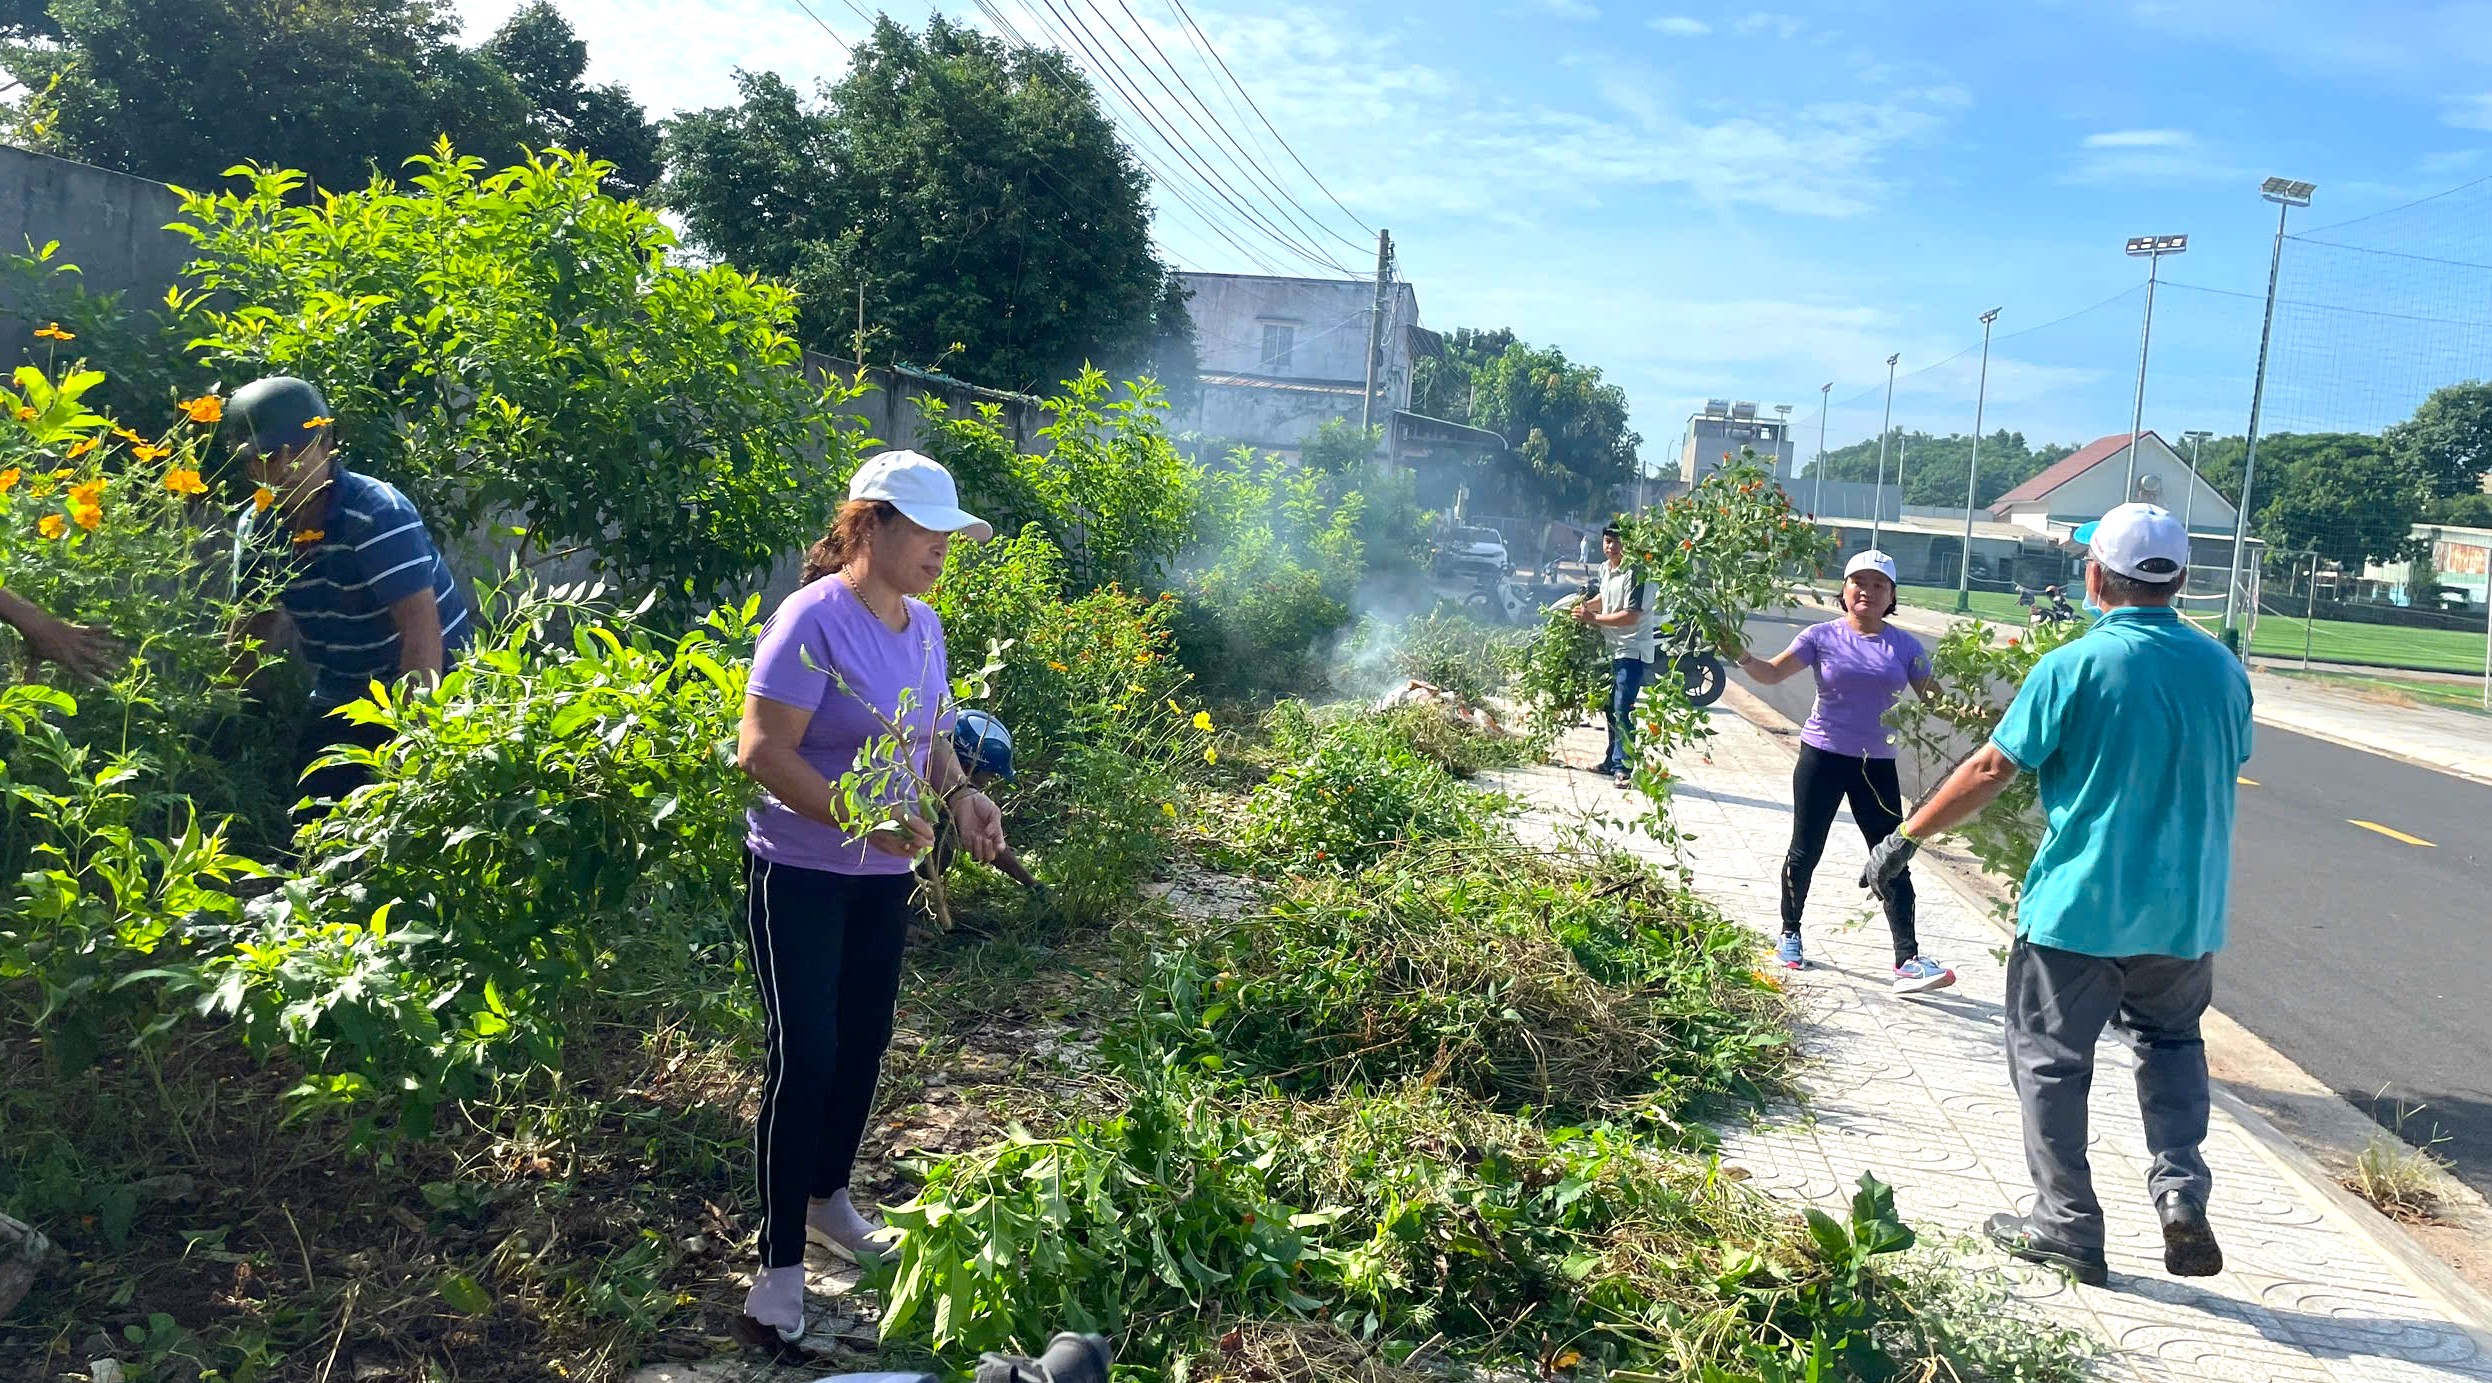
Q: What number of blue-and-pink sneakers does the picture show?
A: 2